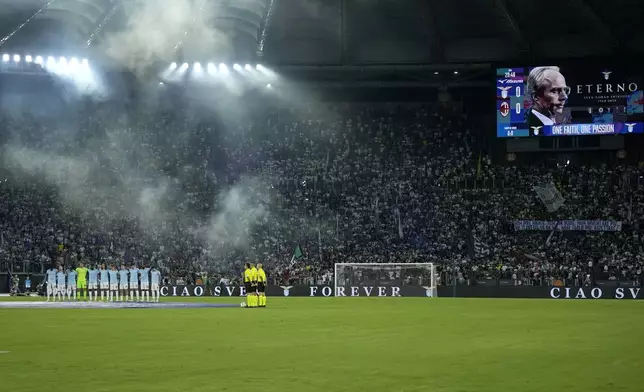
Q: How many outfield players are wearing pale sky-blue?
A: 10